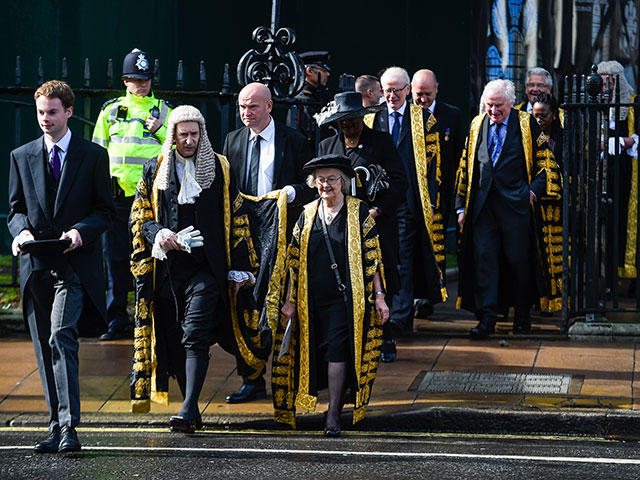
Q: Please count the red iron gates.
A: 0